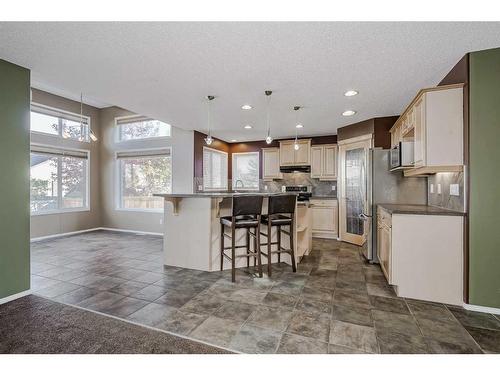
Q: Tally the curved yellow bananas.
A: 0